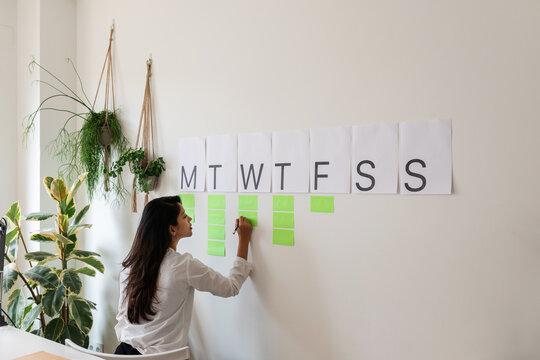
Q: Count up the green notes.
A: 12